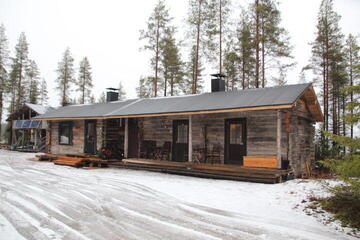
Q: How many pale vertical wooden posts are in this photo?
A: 3